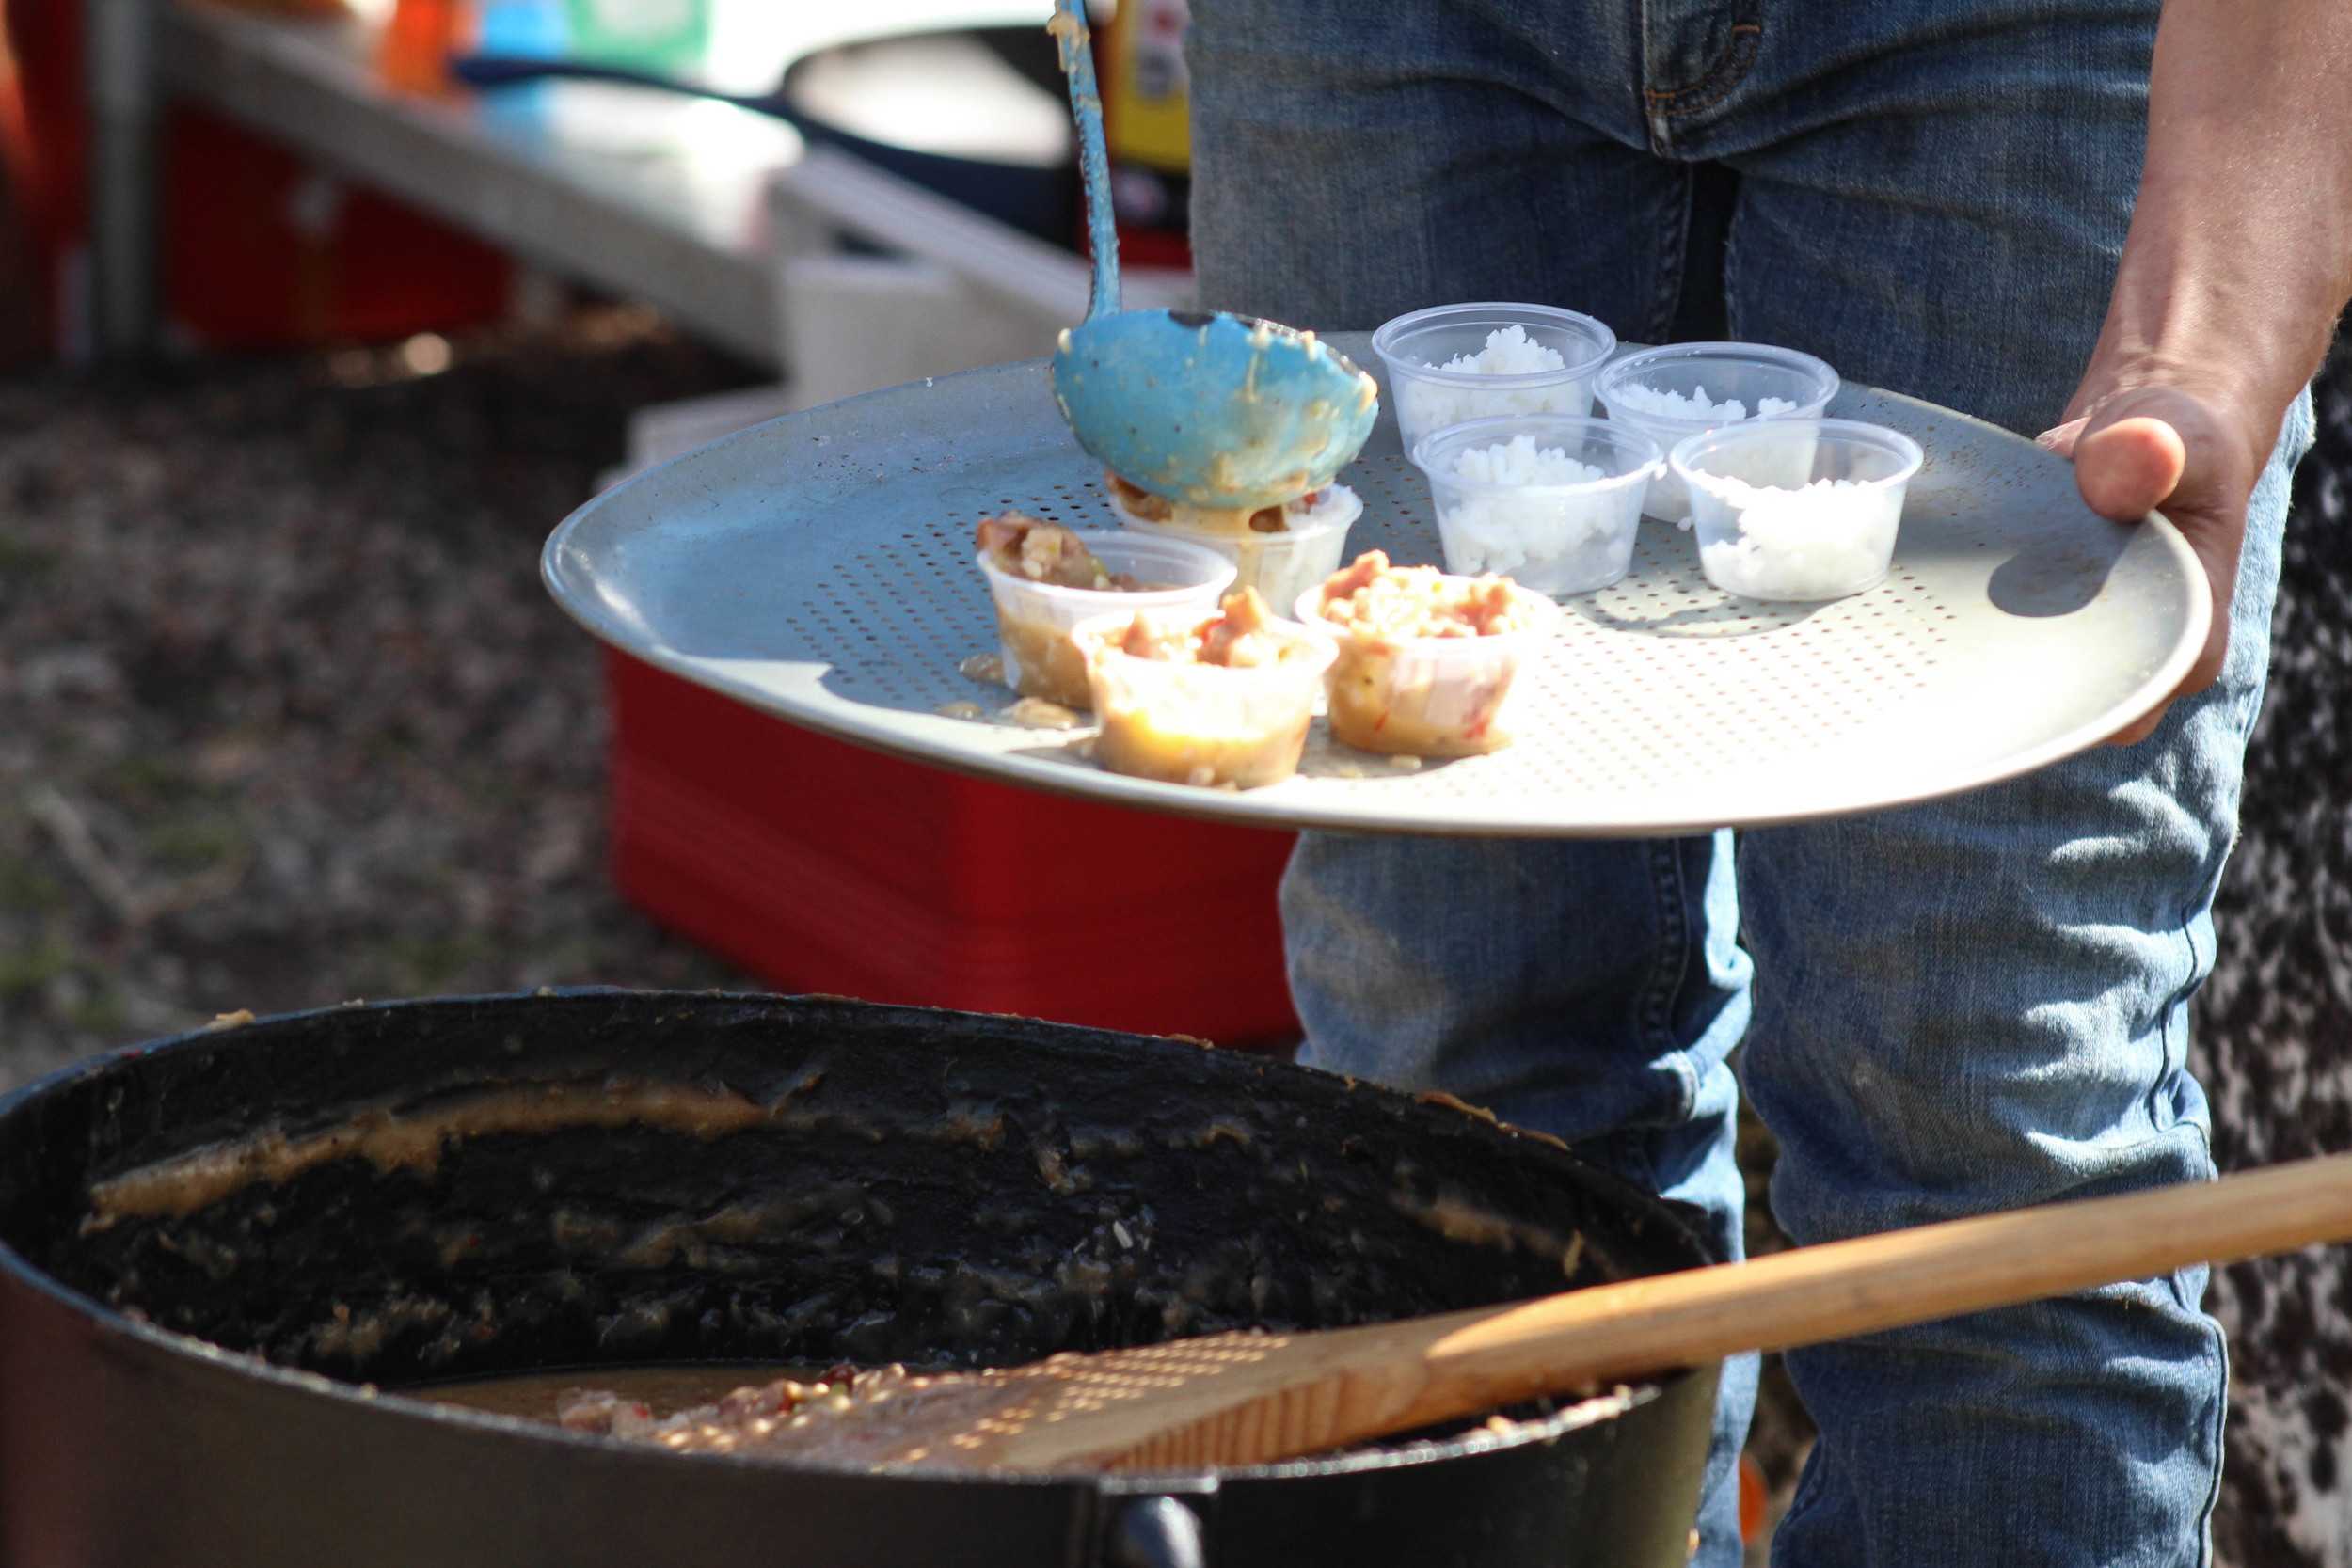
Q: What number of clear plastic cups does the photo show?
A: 8